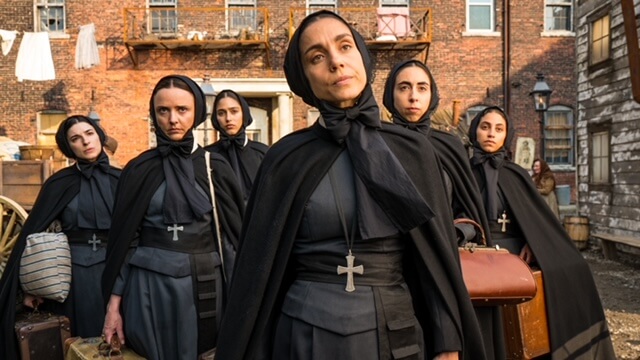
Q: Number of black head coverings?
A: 6